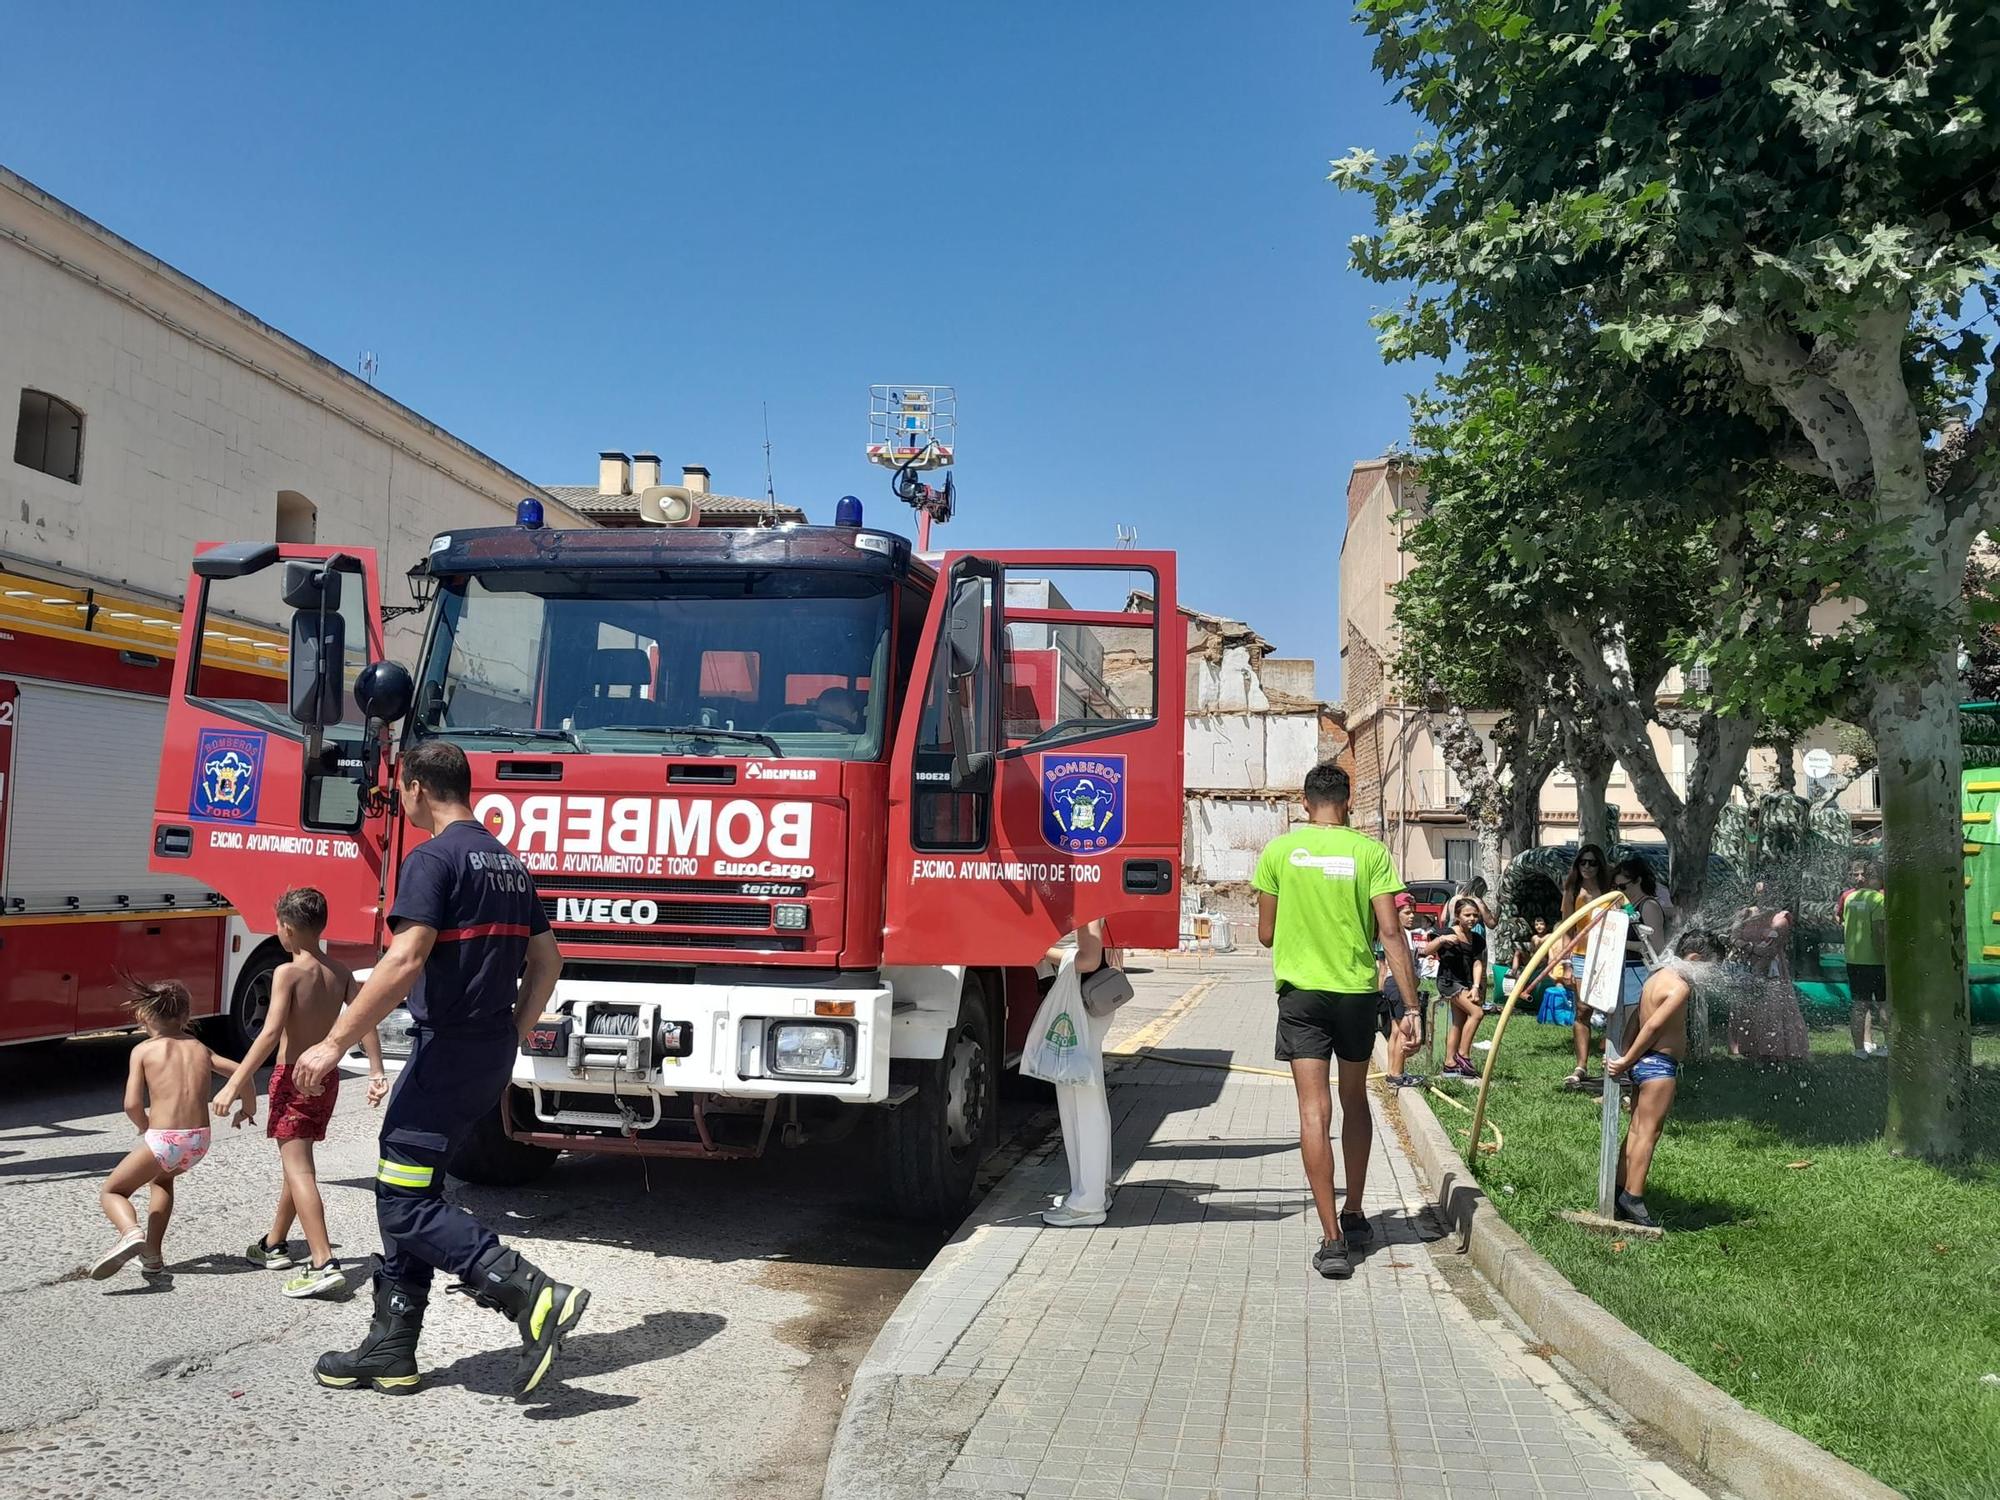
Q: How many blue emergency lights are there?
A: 2